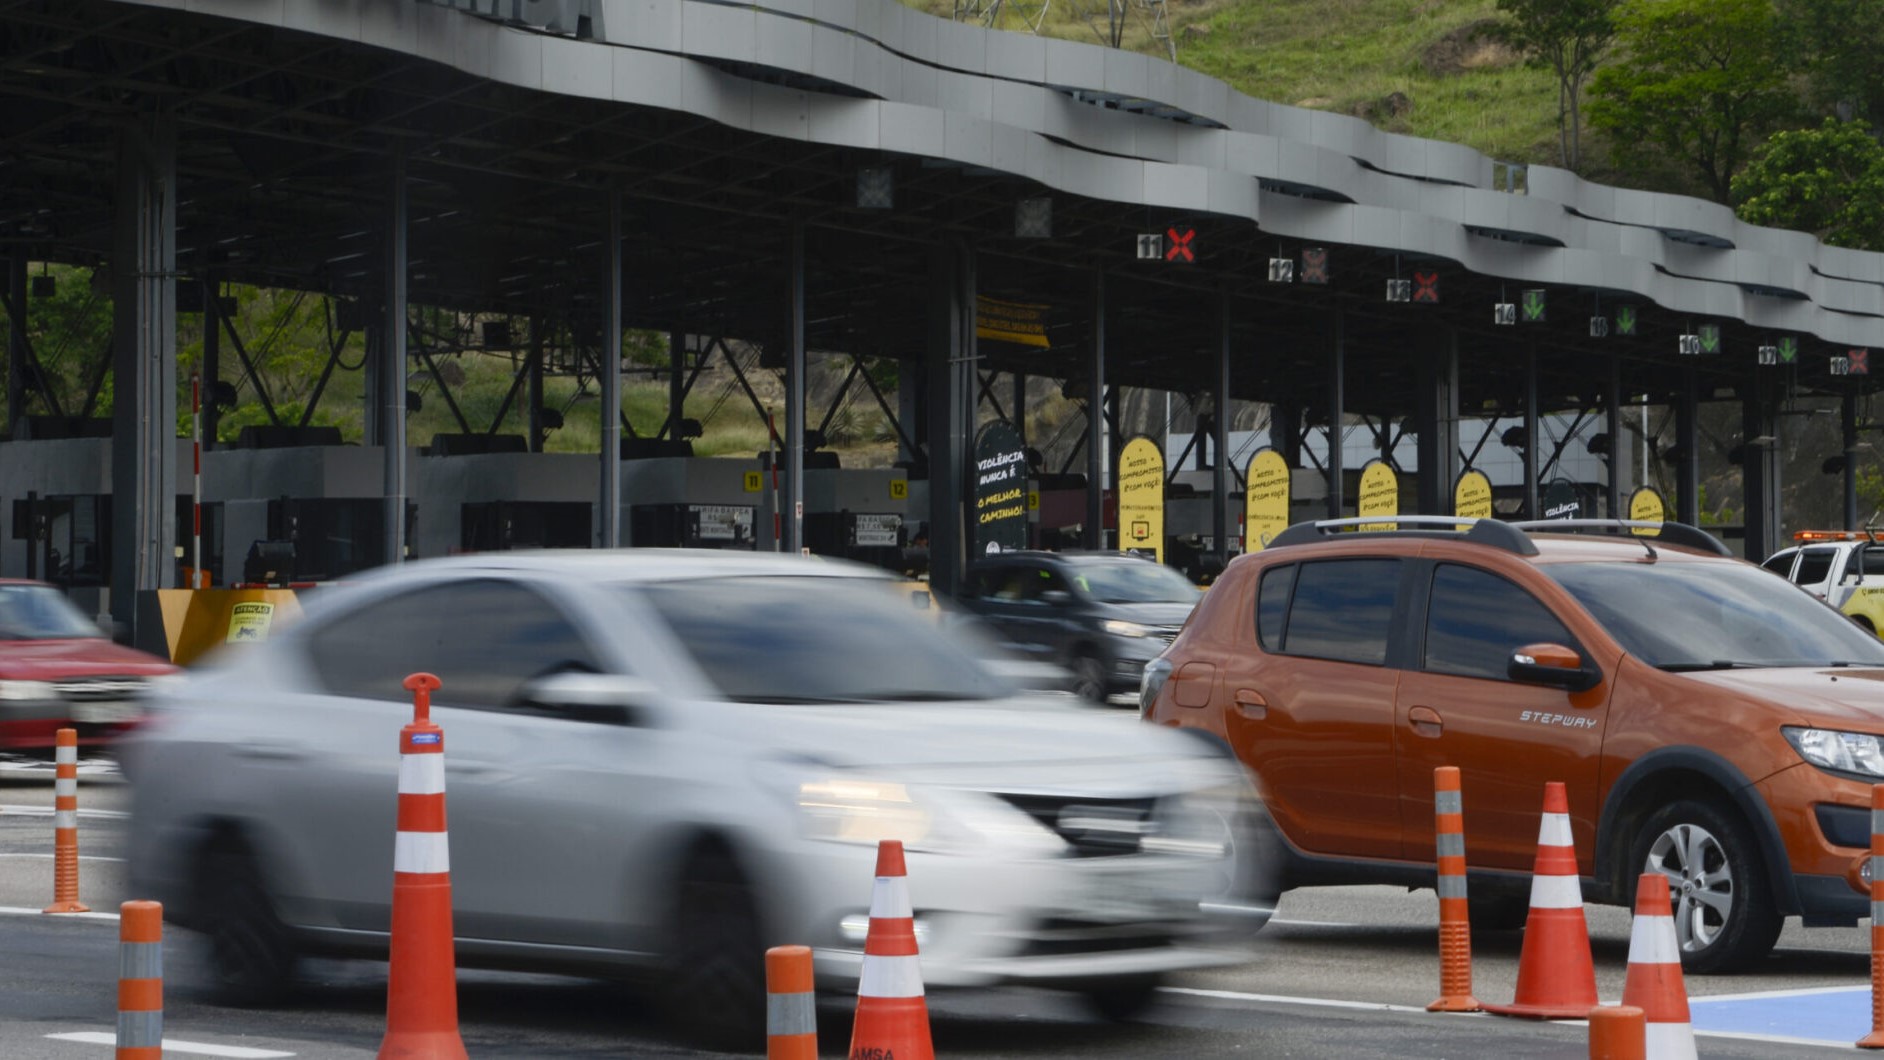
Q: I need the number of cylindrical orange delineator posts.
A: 6